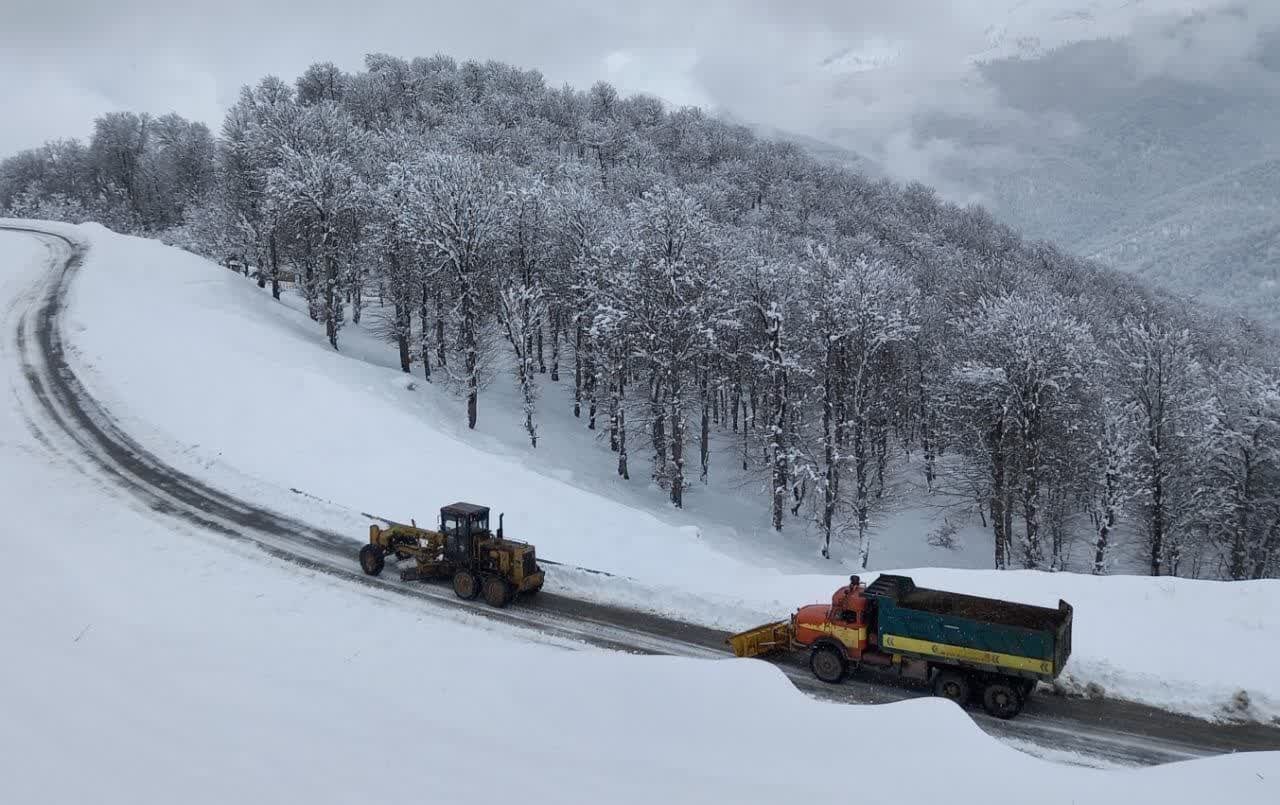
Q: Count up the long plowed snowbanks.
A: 2